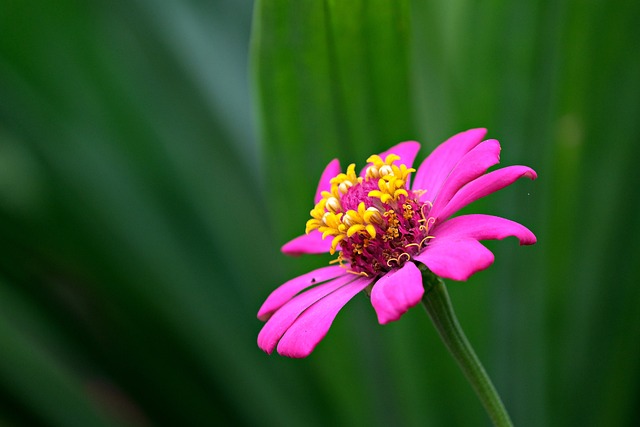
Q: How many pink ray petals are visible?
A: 12